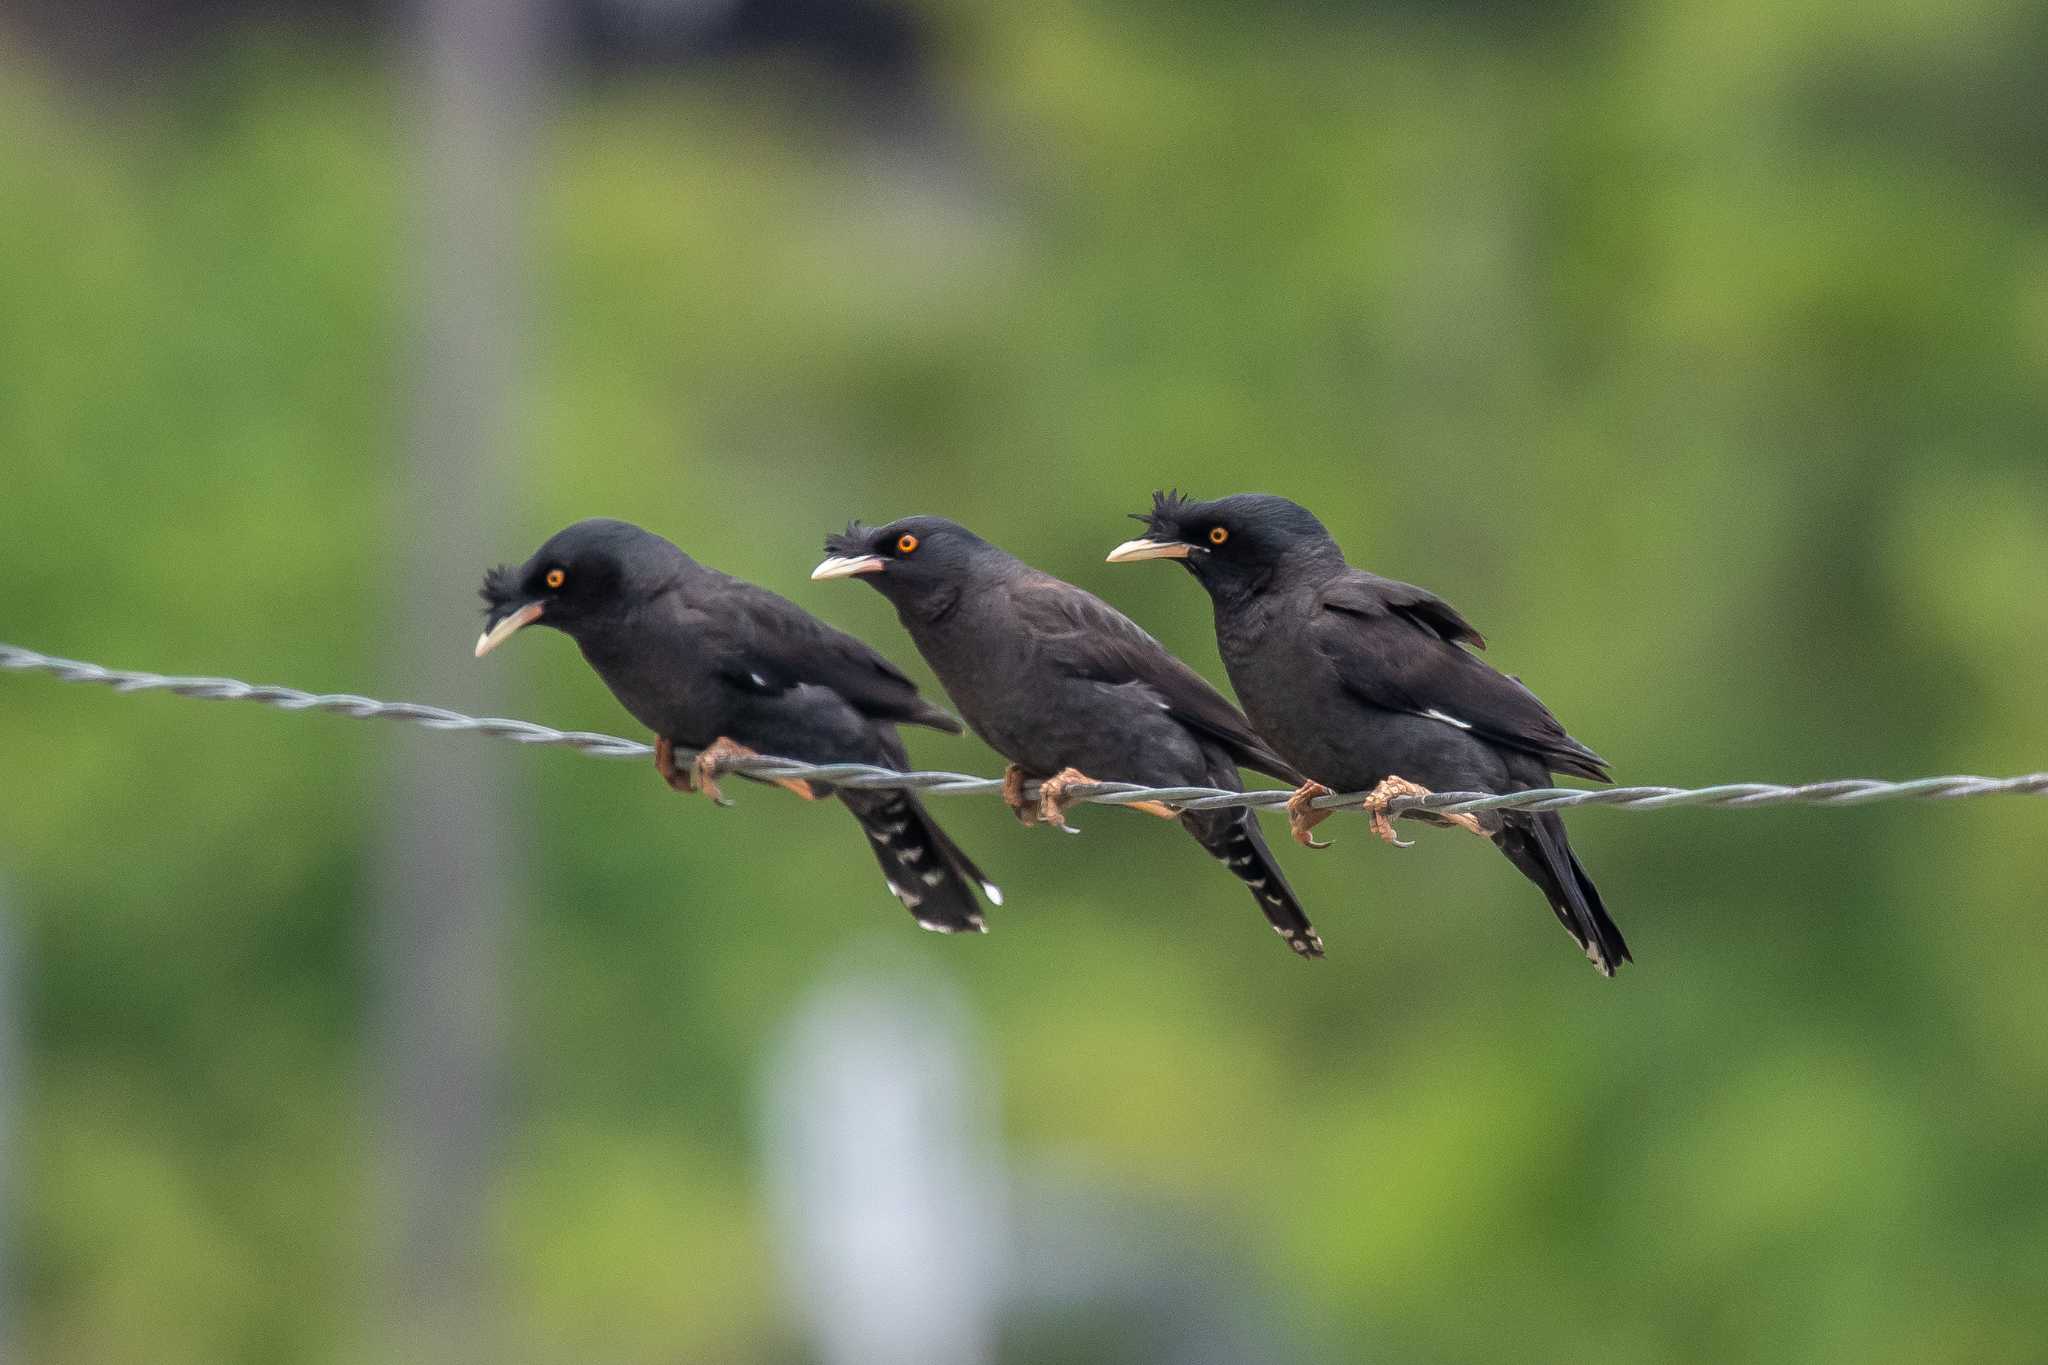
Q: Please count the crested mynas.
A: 3